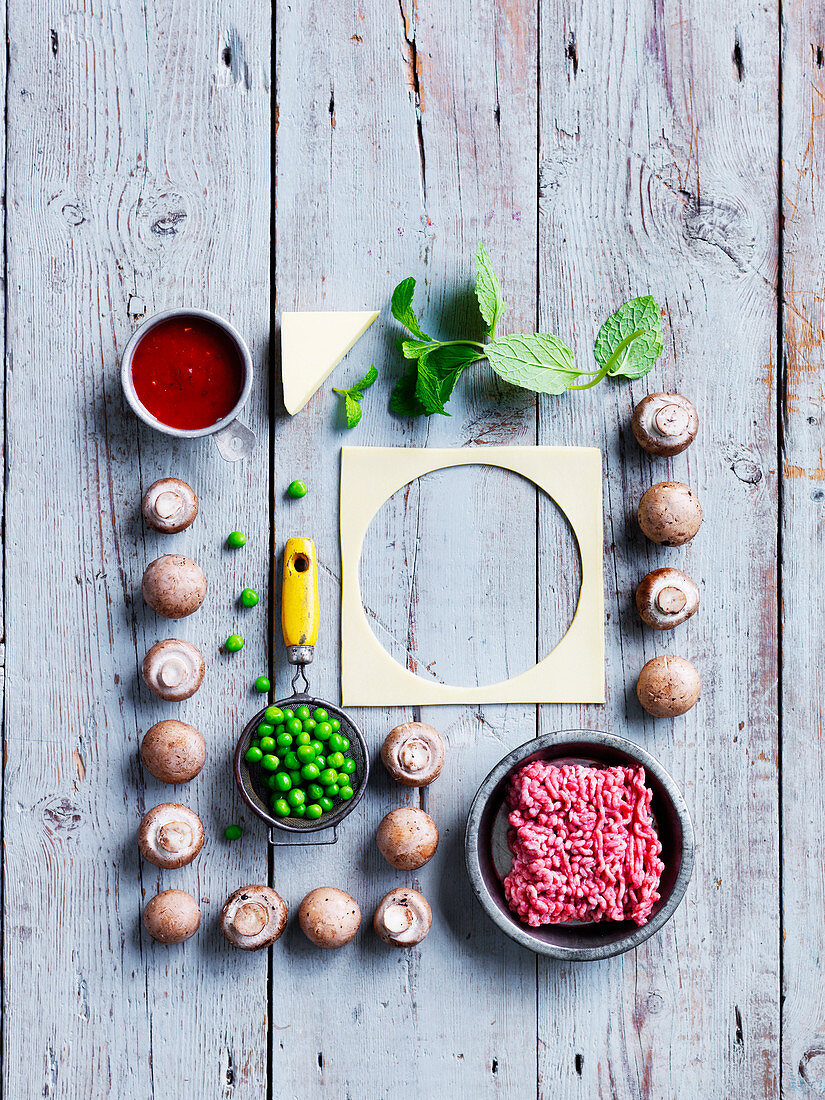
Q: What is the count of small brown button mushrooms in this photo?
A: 15